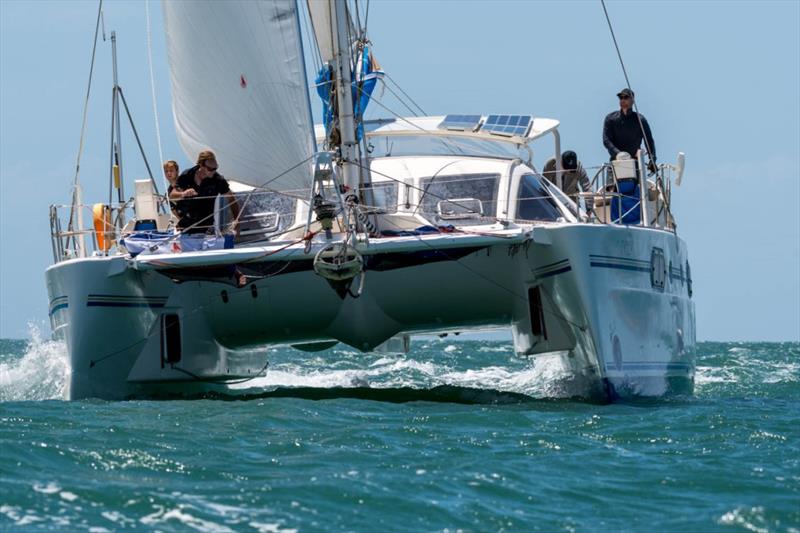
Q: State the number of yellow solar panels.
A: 0